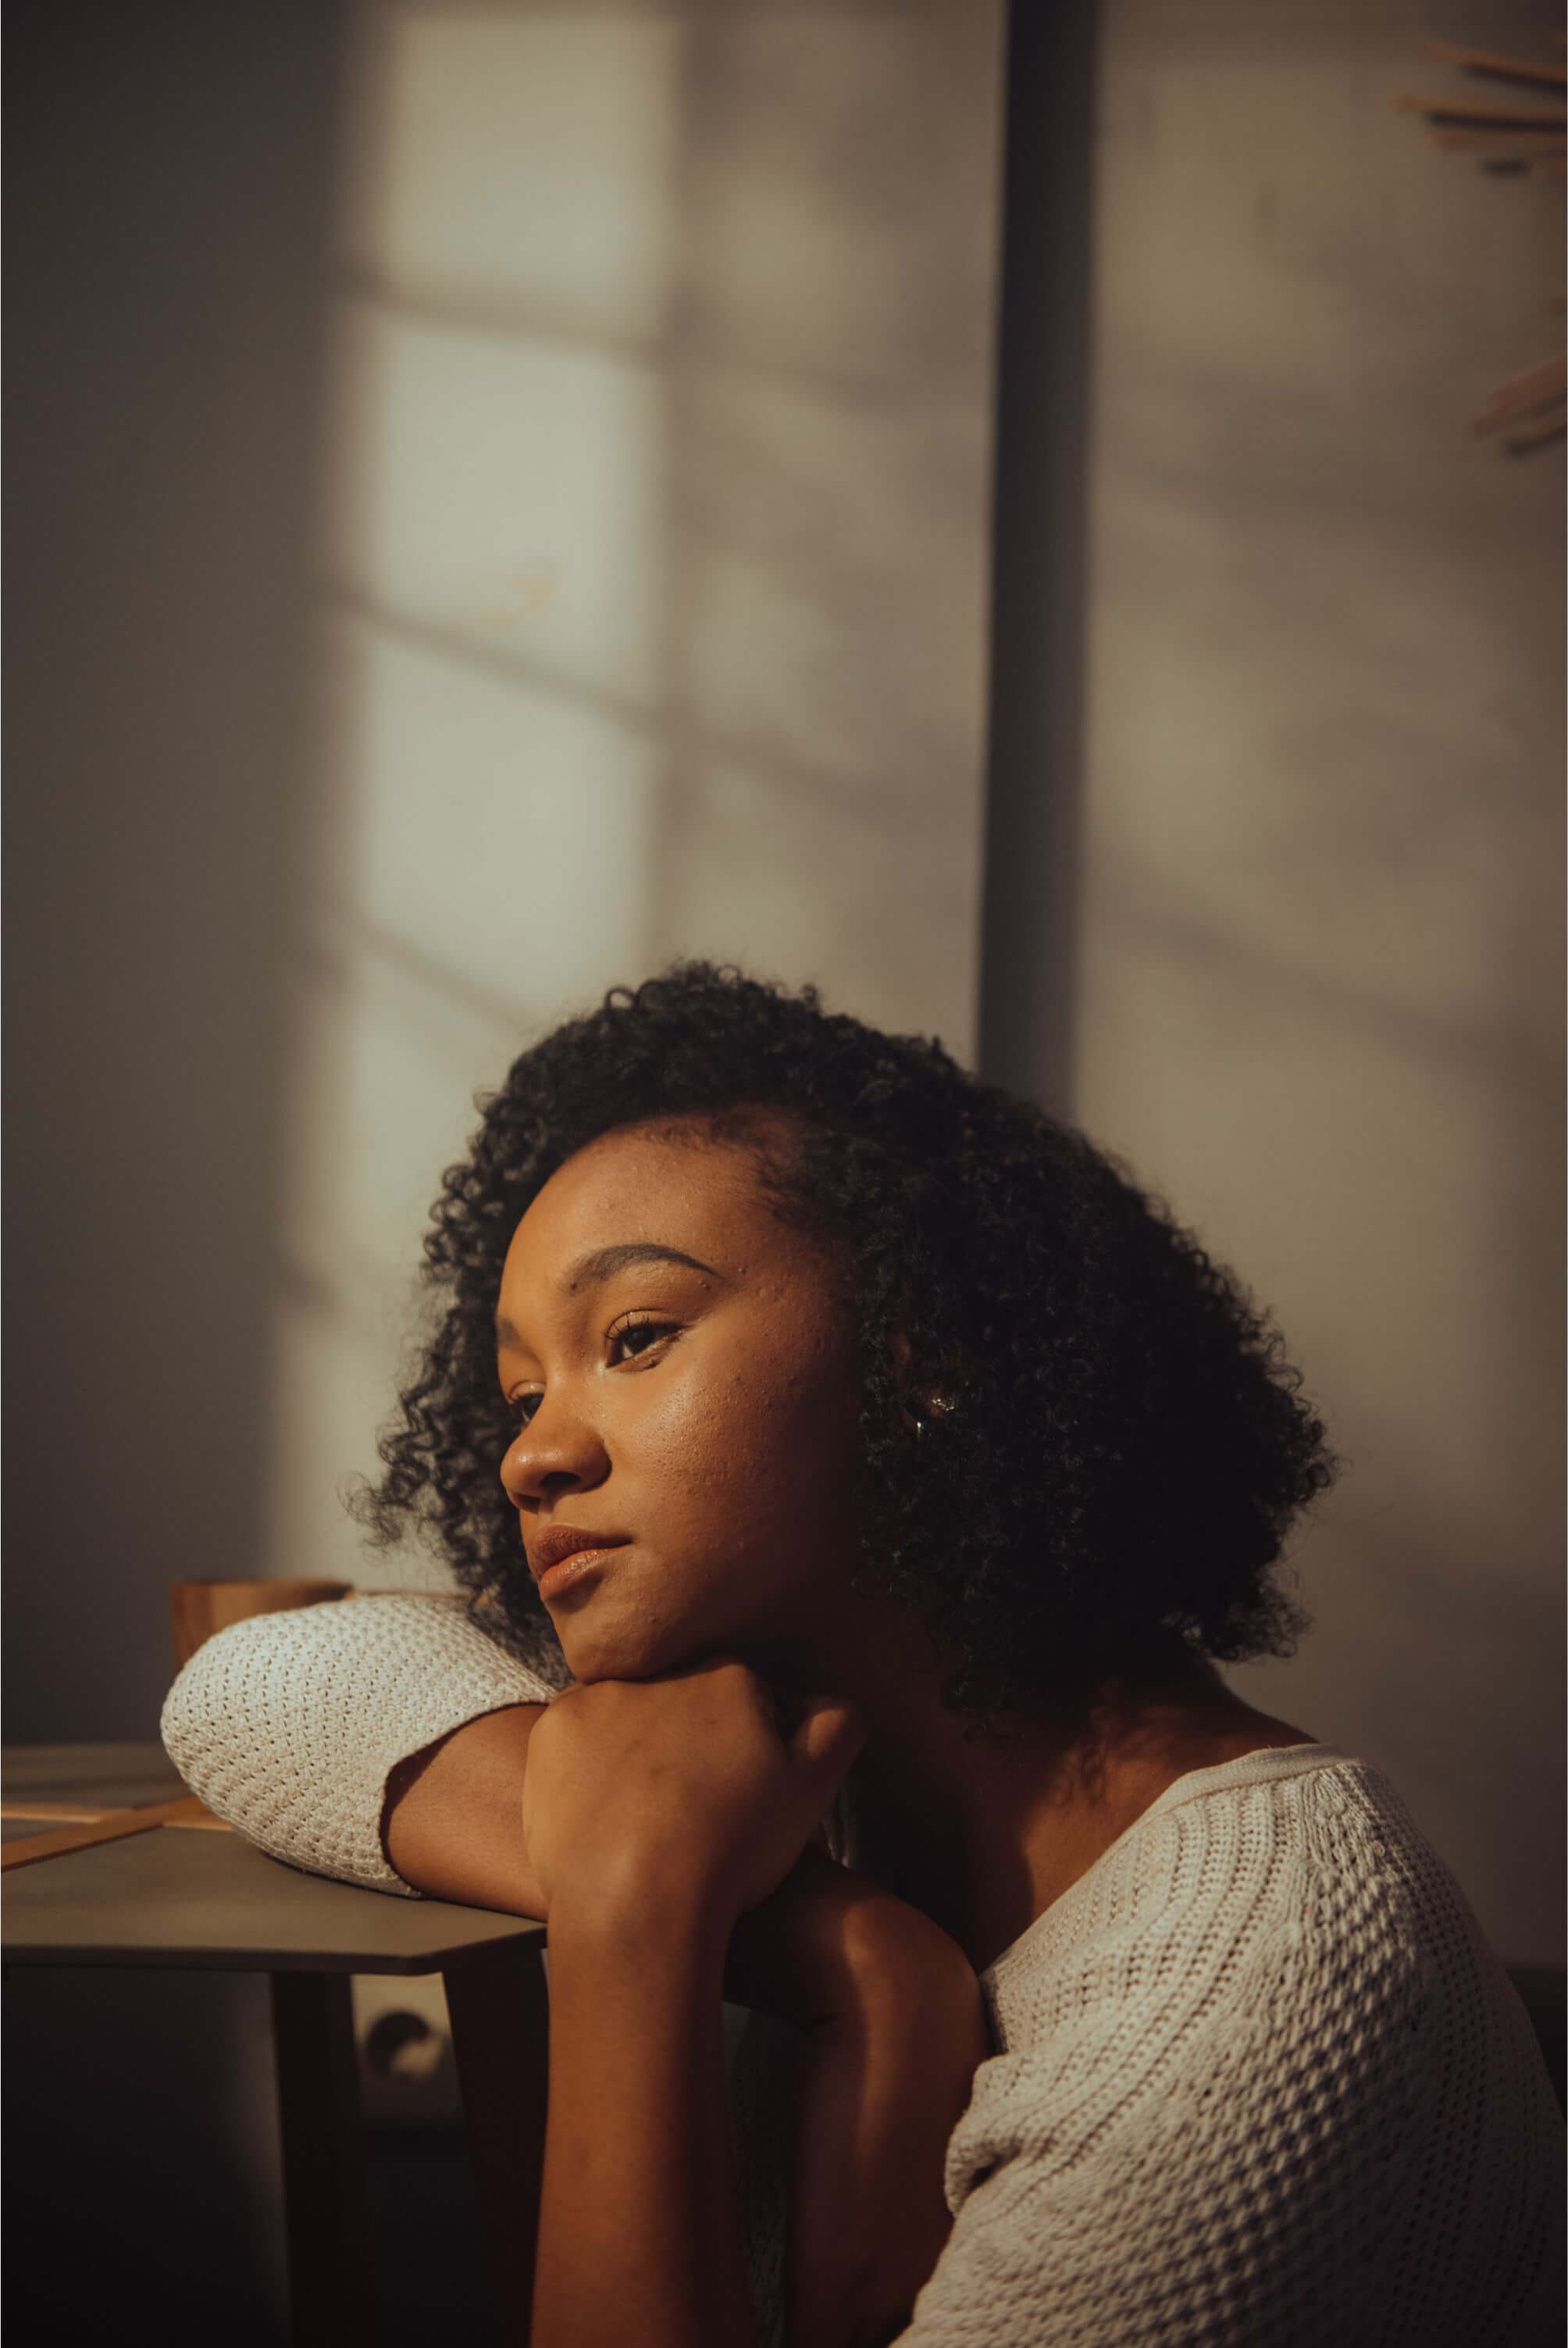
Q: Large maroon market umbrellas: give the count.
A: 0